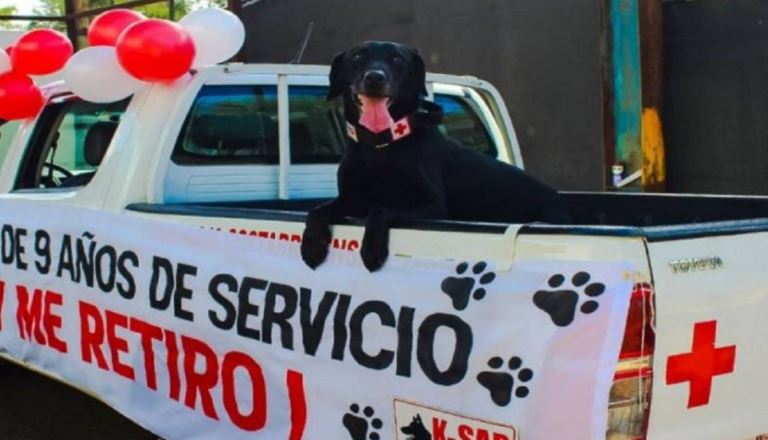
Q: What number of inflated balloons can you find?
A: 7